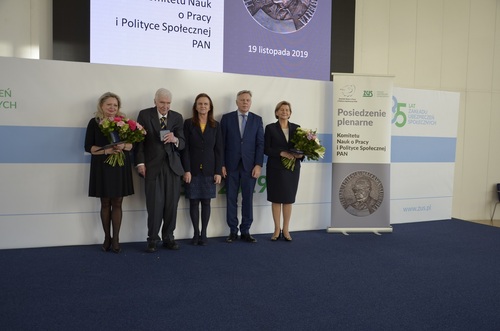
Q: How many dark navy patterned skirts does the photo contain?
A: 1